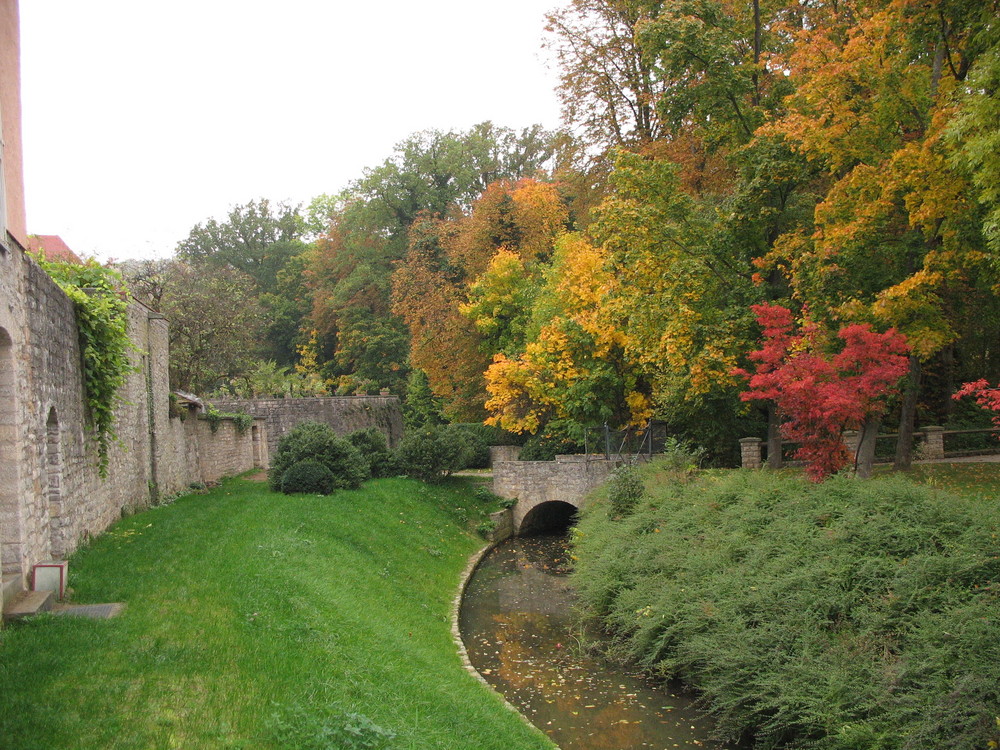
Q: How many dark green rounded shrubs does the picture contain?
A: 4